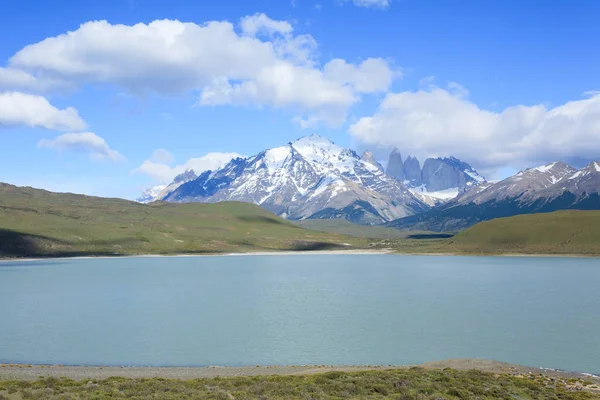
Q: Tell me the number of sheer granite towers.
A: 3